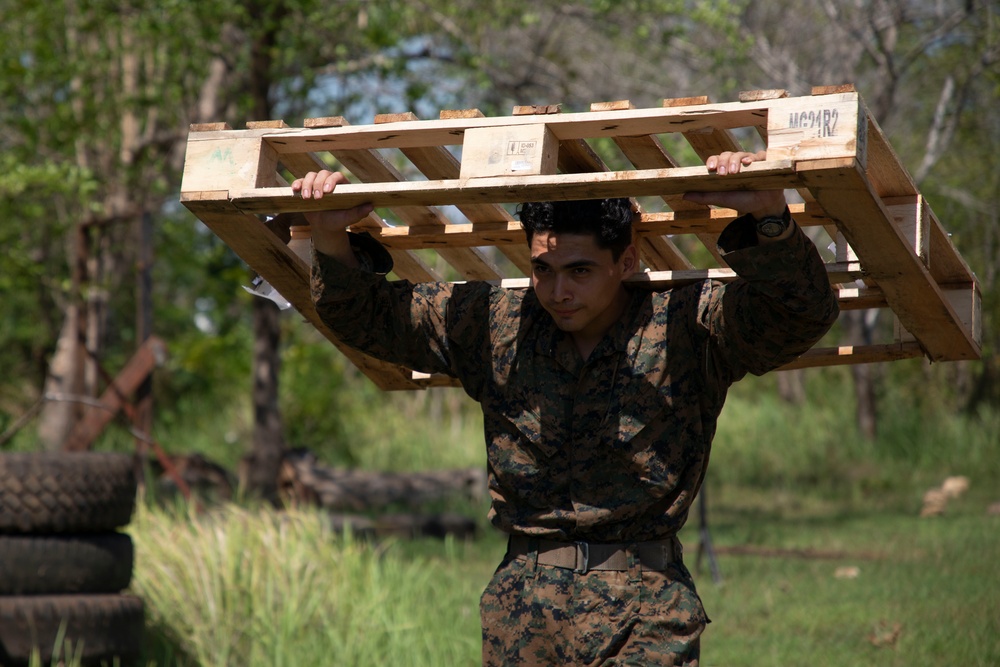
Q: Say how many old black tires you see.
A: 3